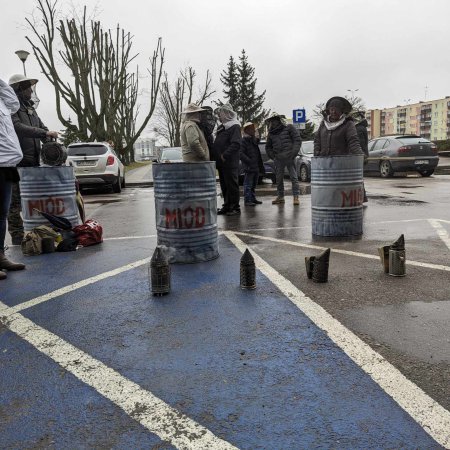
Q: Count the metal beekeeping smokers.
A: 4